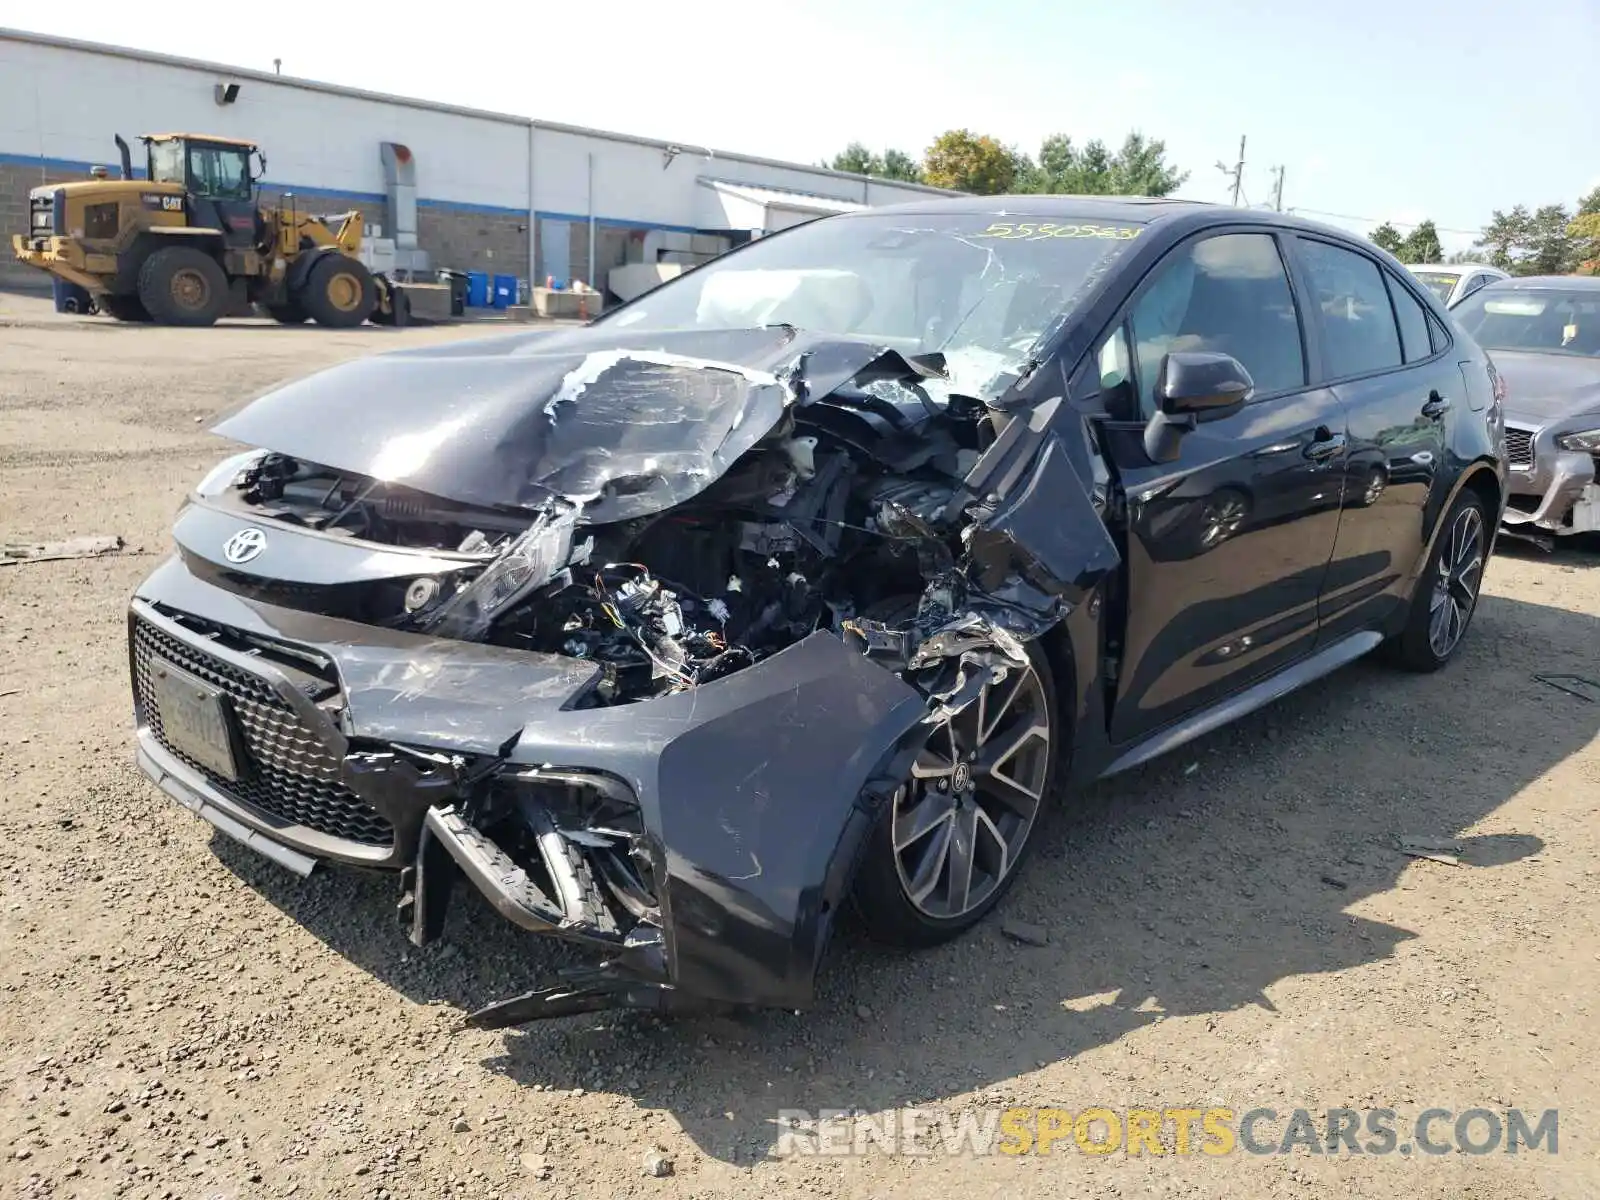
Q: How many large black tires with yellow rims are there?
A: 2